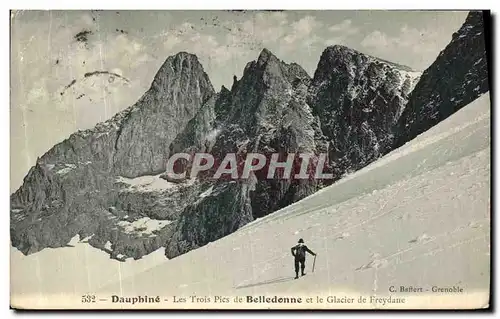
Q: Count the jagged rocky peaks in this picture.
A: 3